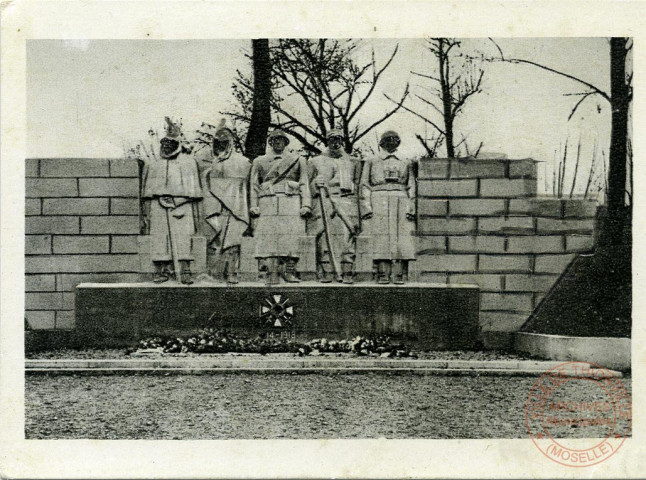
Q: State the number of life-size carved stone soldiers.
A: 5